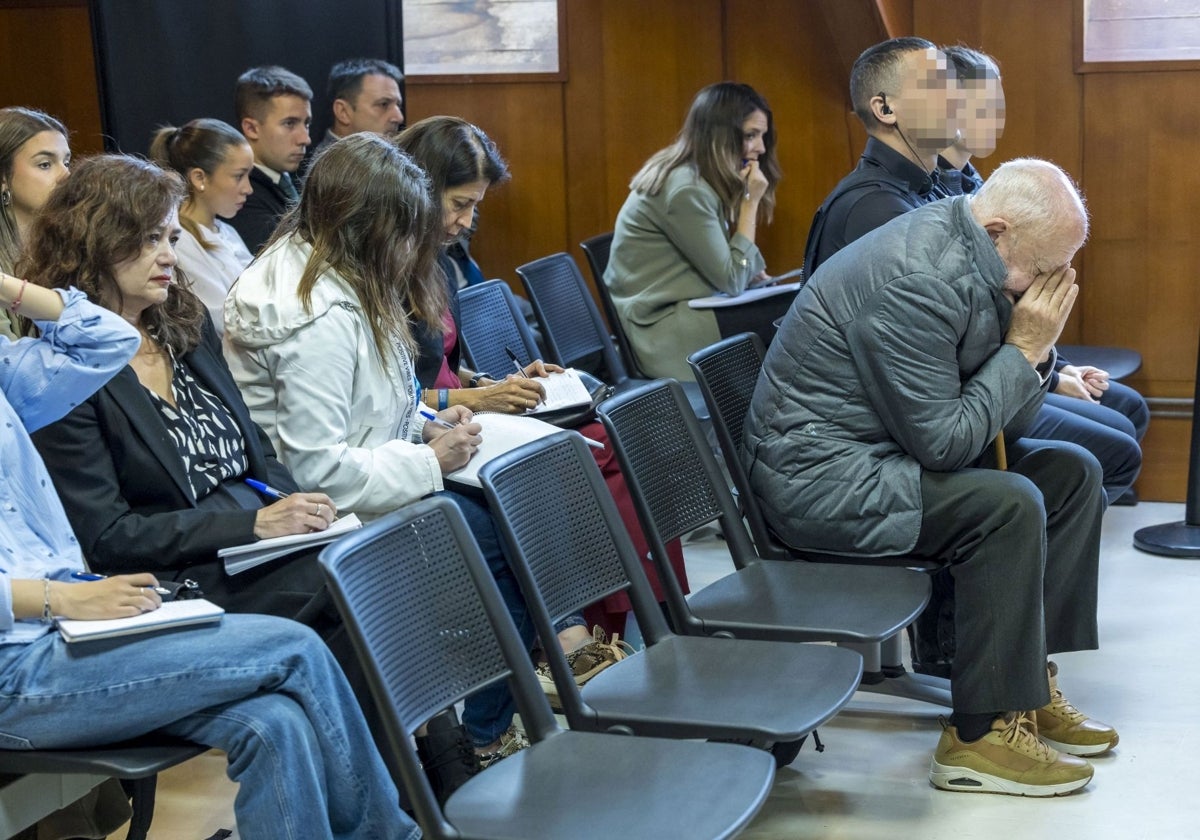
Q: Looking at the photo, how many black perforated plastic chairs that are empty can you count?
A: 5